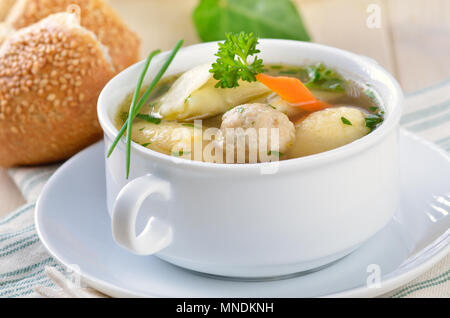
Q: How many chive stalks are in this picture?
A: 2